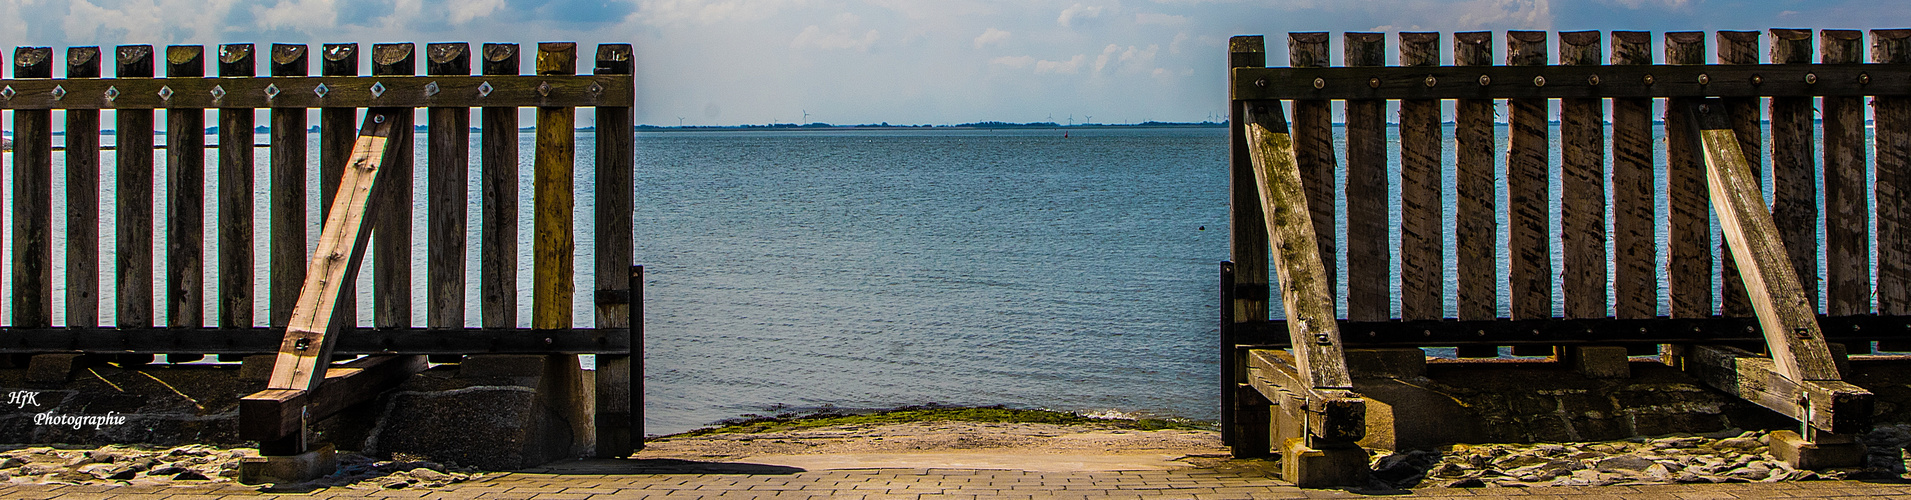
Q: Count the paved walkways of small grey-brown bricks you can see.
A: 1